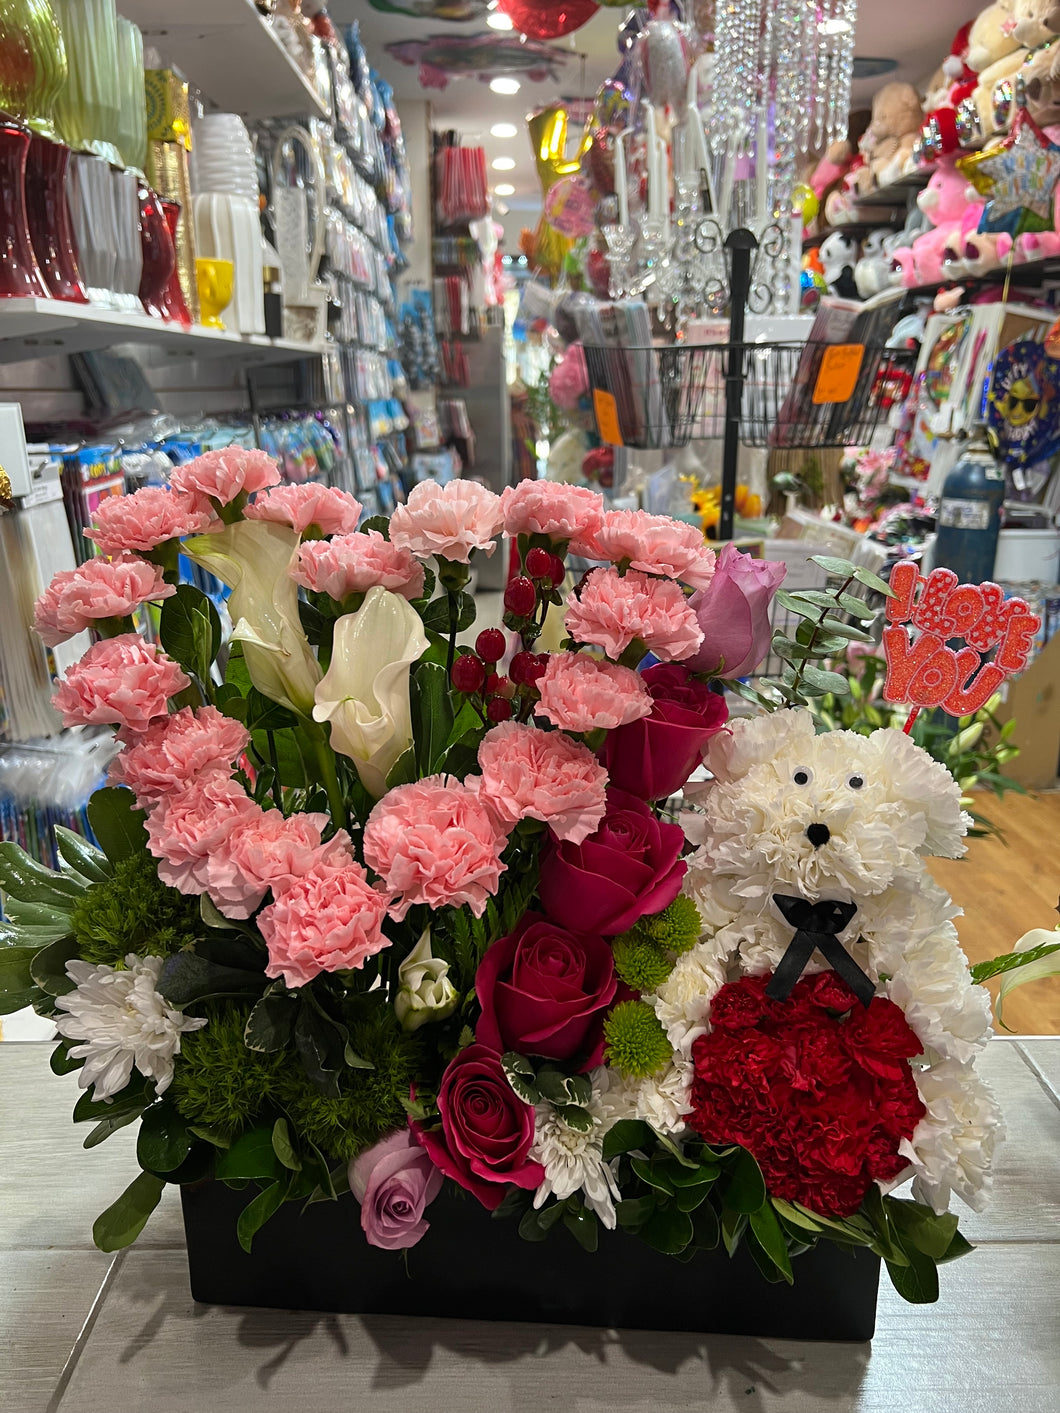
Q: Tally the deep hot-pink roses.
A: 4